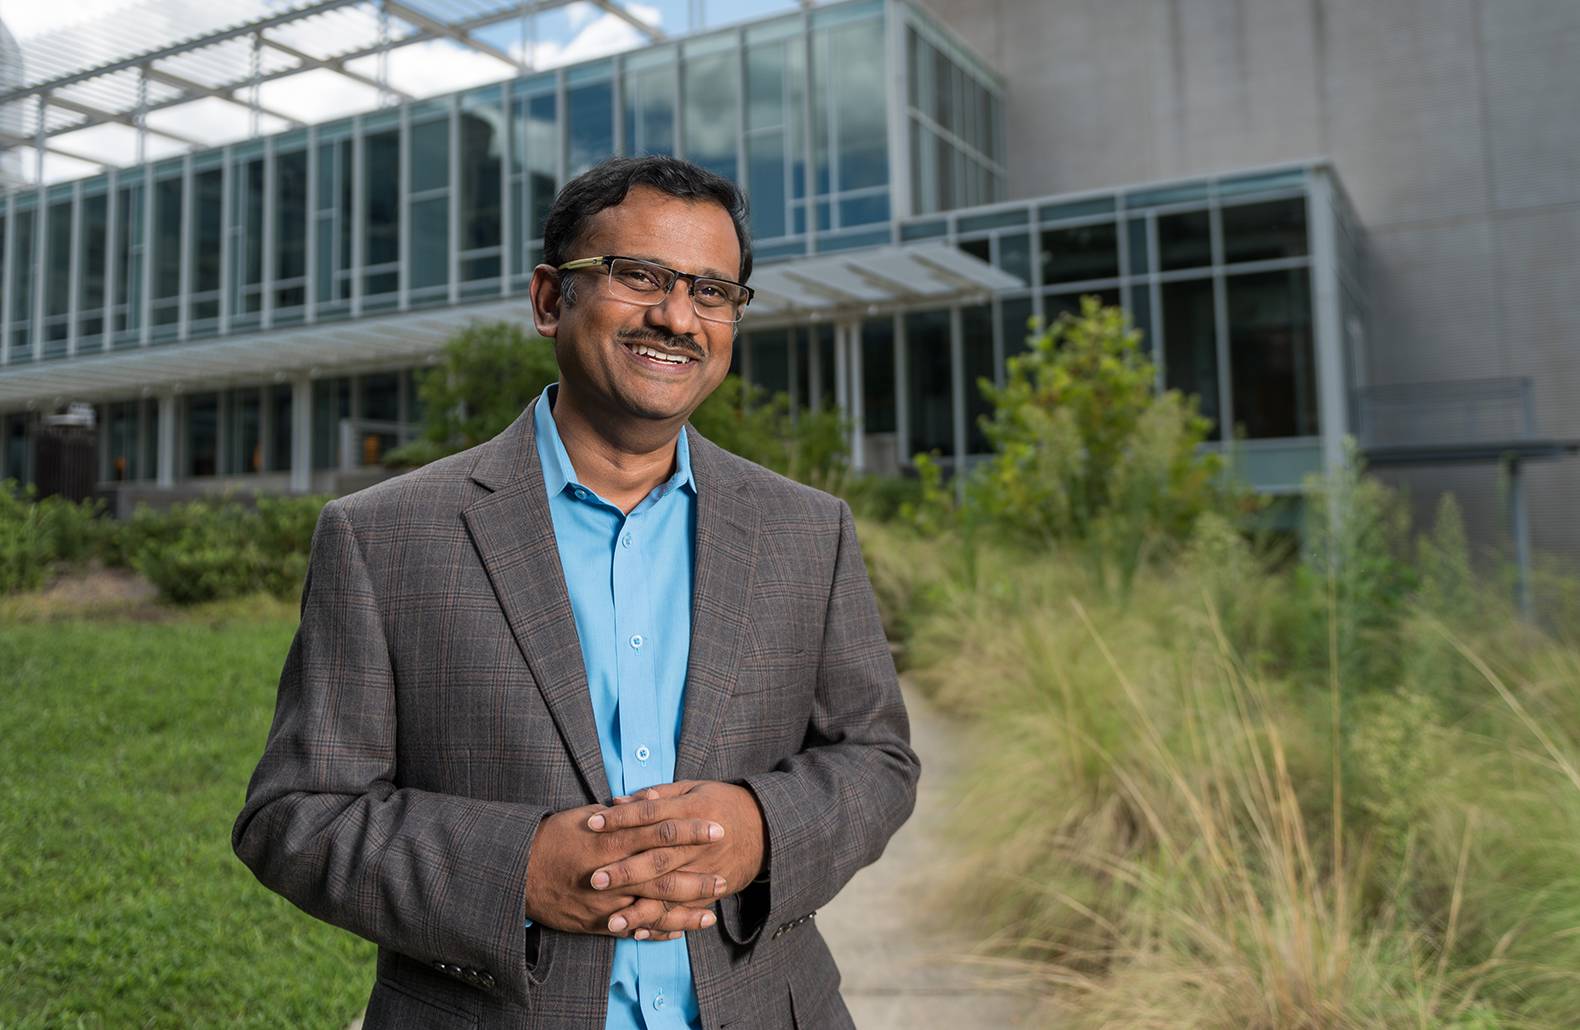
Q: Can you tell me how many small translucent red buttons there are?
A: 0